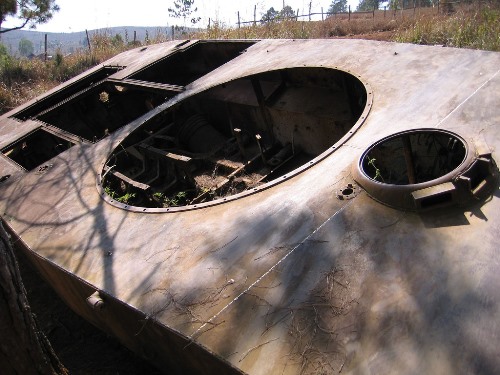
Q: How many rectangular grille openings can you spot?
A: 4